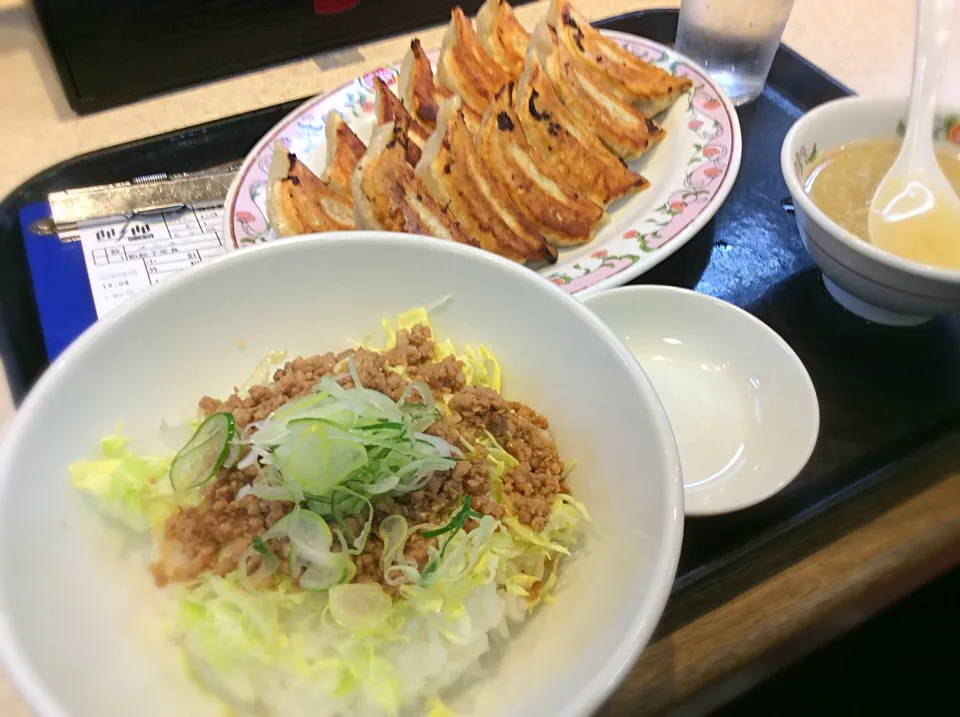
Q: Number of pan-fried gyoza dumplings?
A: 12